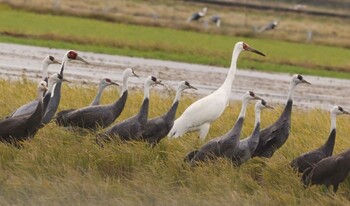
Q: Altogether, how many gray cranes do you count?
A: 13